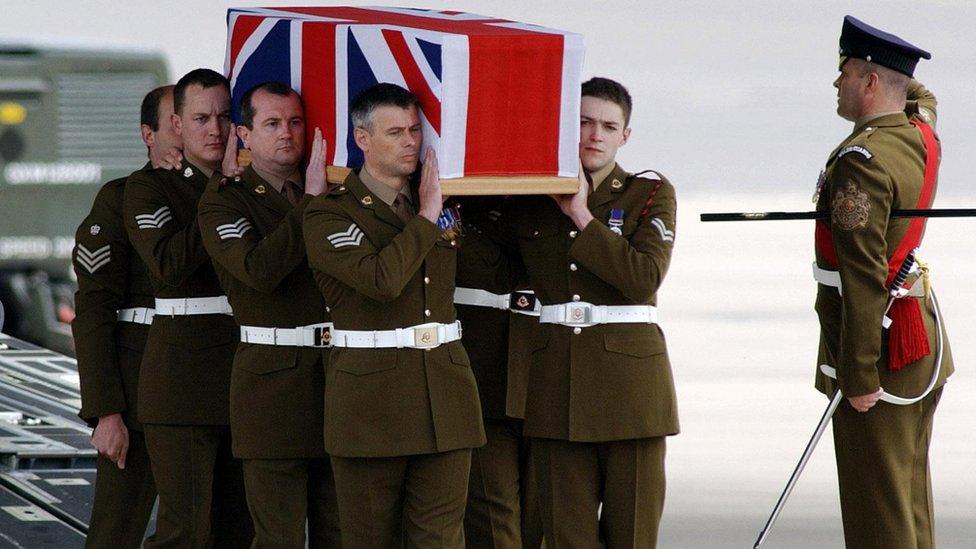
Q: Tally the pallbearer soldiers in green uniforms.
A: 6